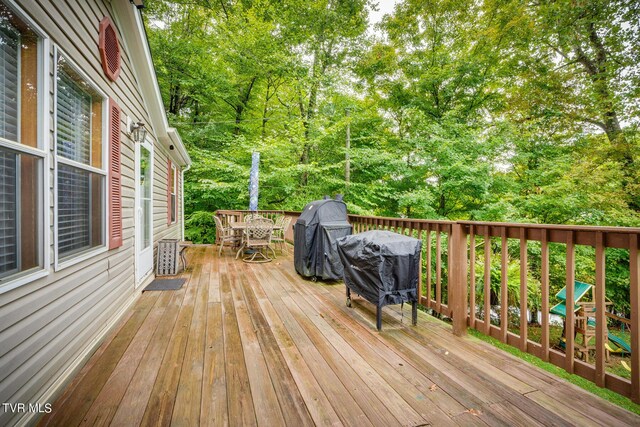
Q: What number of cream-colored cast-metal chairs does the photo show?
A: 5